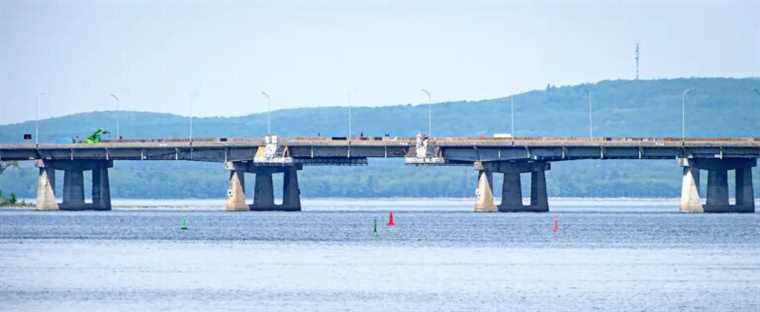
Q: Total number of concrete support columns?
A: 12